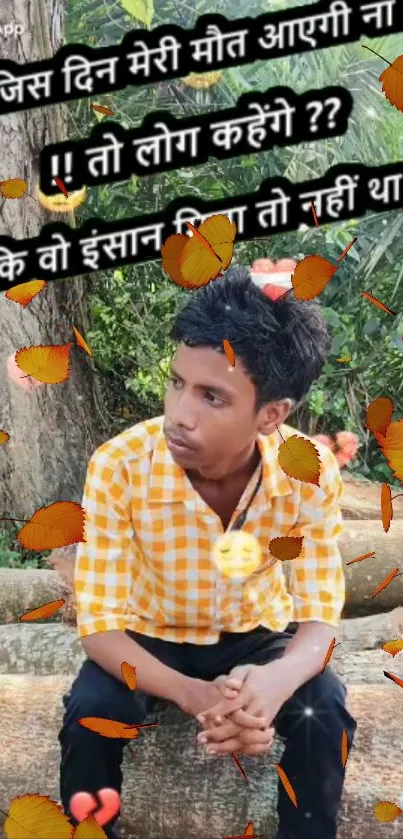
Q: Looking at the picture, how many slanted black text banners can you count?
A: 3